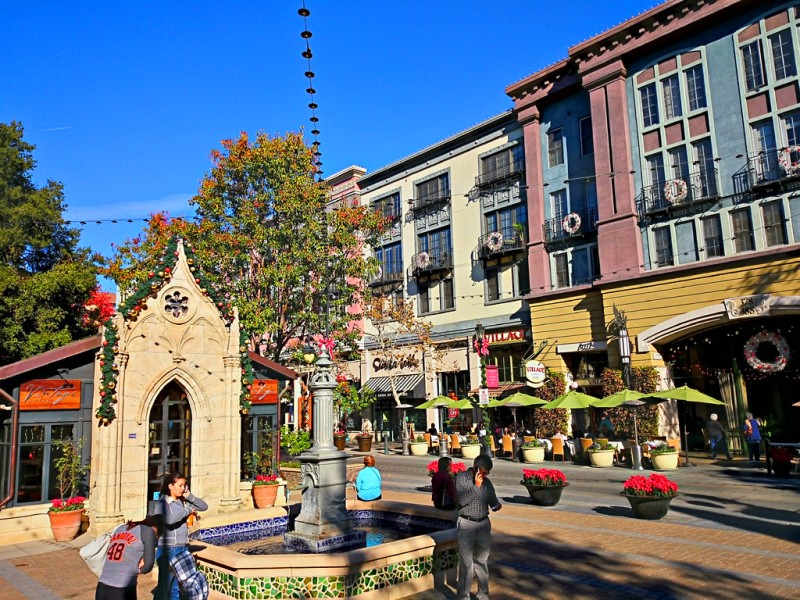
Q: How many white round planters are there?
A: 5